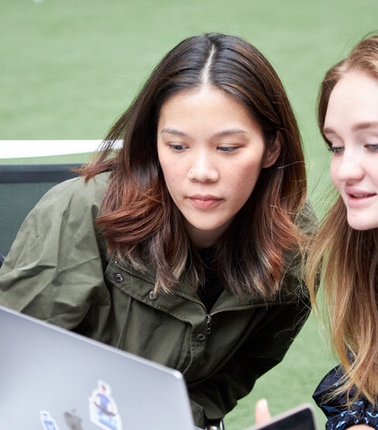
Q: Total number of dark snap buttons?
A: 3